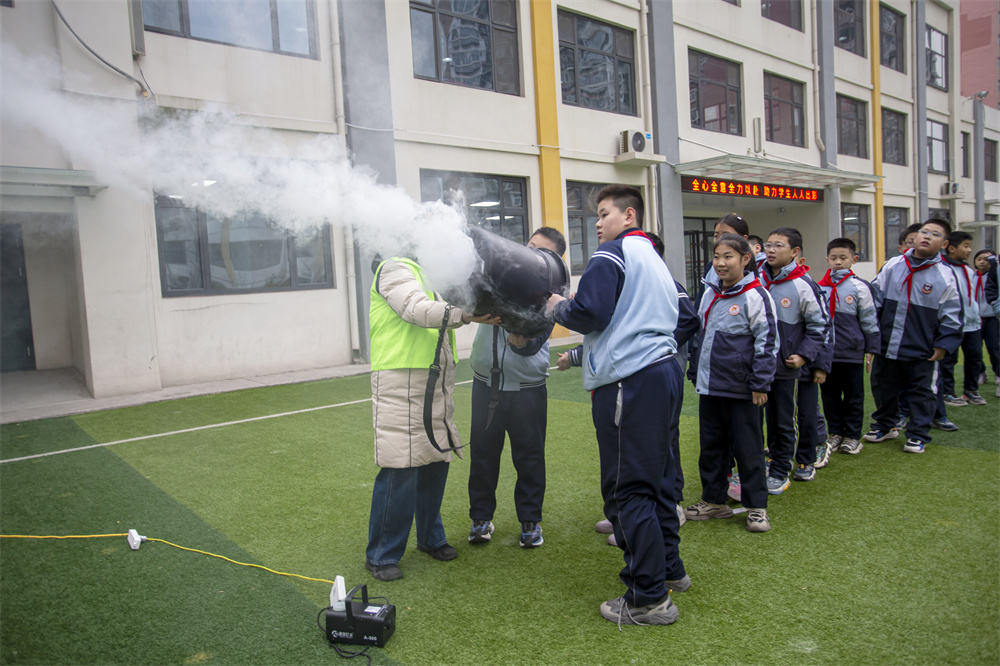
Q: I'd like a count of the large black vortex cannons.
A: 1